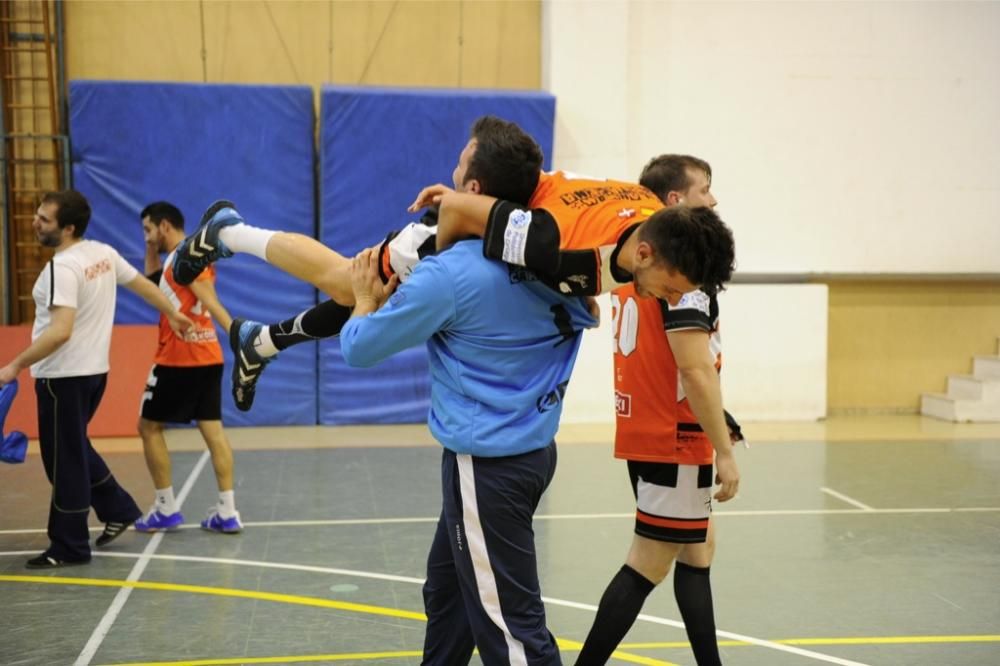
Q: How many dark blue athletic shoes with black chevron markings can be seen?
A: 2